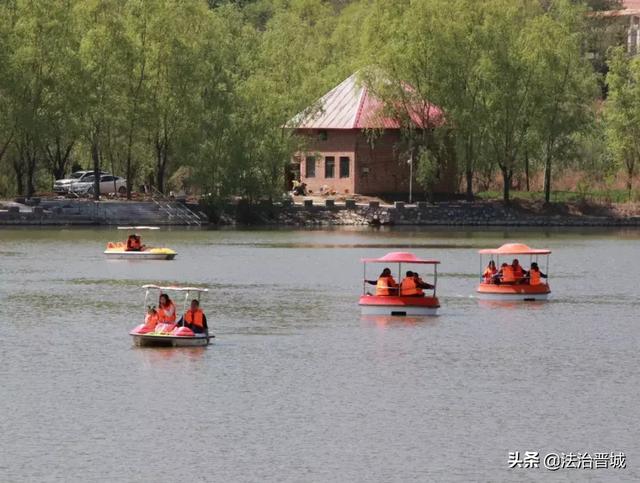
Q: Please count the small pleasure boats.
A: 4